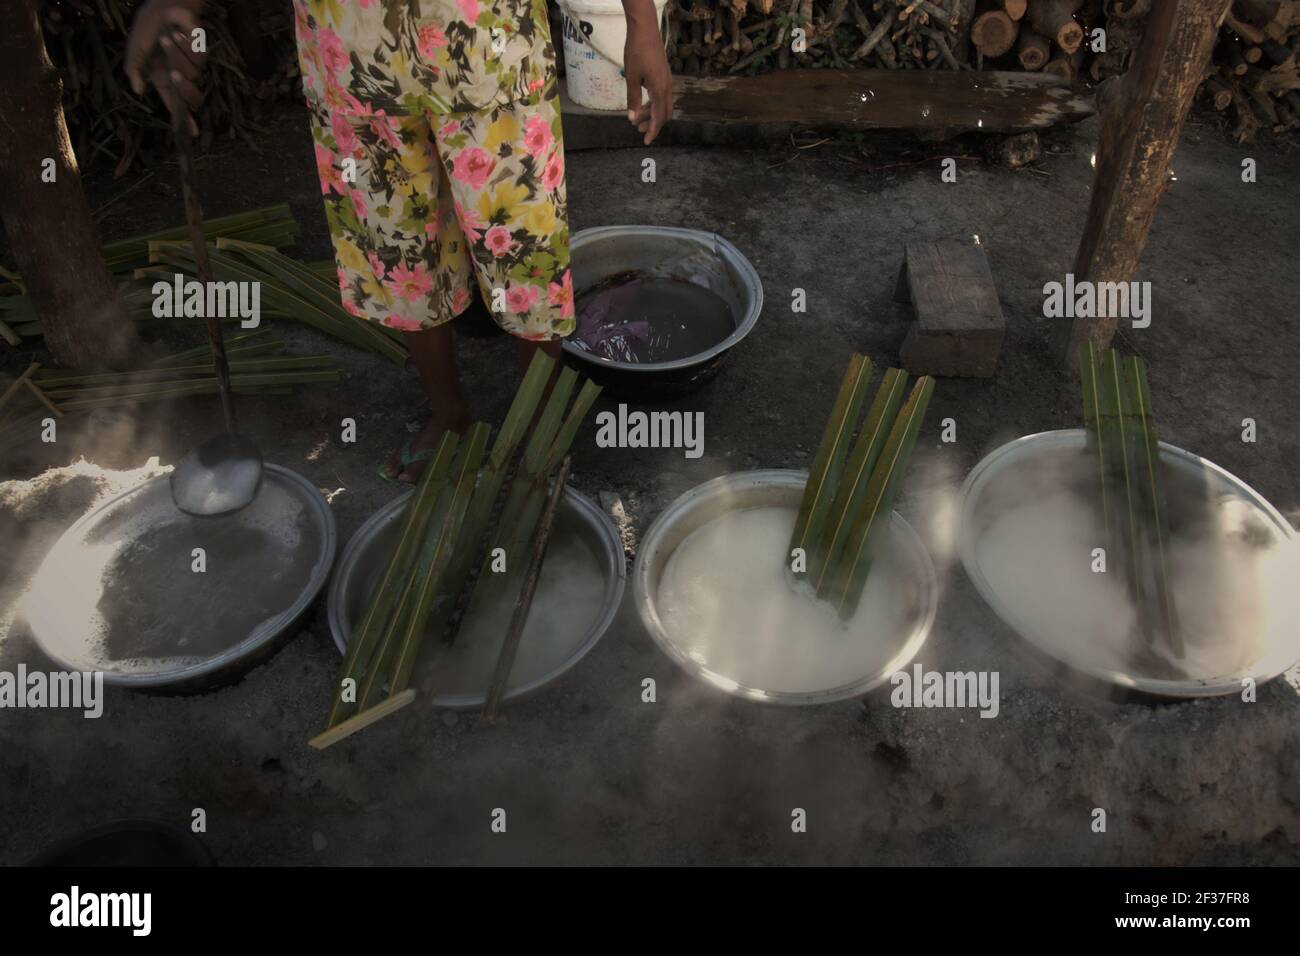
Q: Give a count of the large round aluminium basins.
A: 5